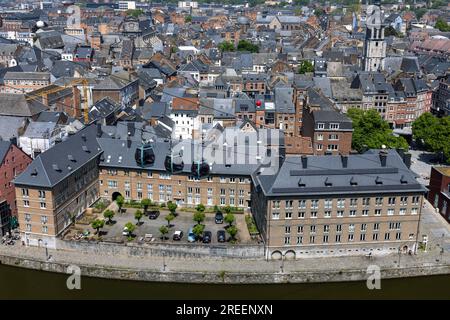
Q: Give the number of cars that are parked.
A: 7